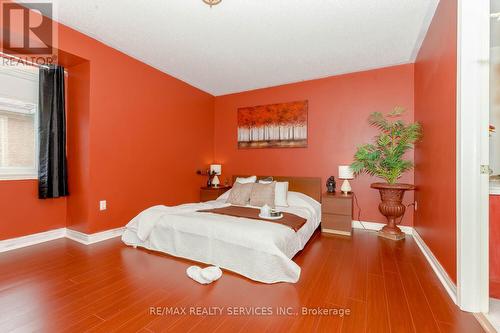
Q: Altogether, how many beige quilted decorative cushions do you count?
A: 2